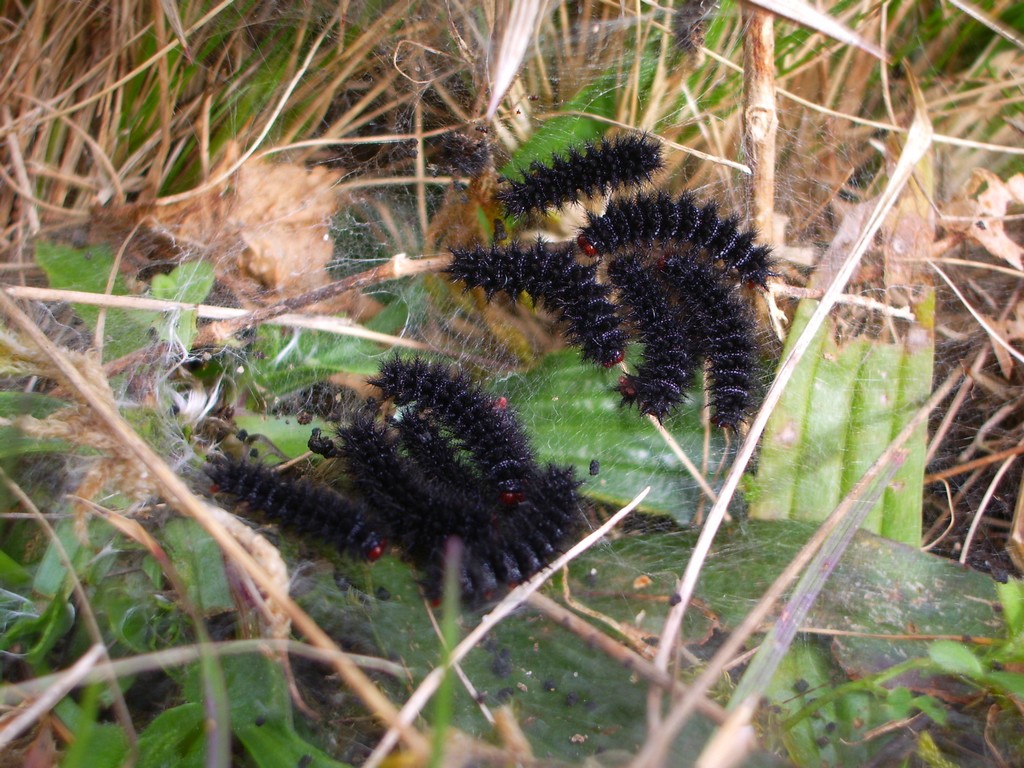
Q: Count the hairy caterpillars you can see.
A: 10